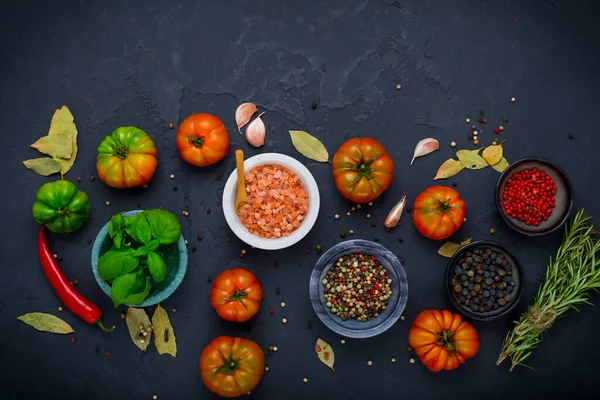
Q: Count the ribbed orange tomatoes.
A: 6